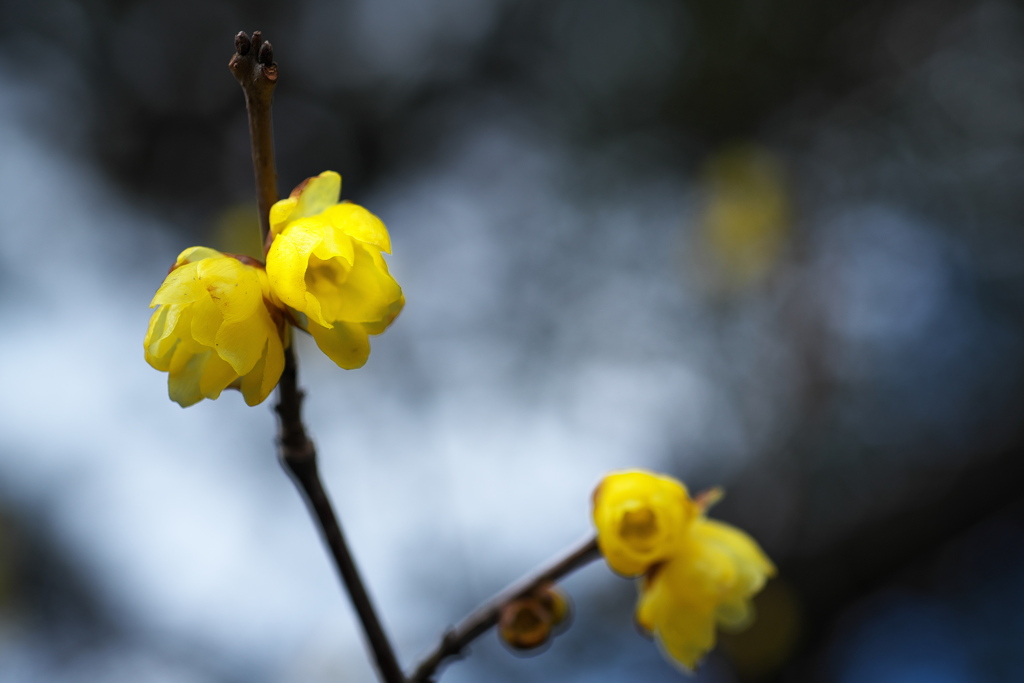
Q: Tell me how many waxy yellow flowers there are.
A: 4